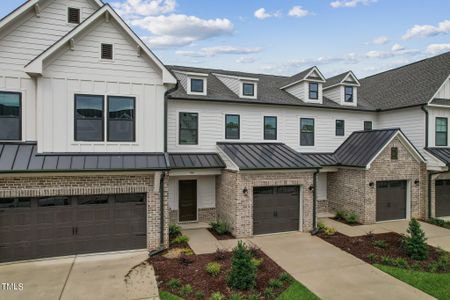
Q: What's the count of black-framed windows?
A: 14